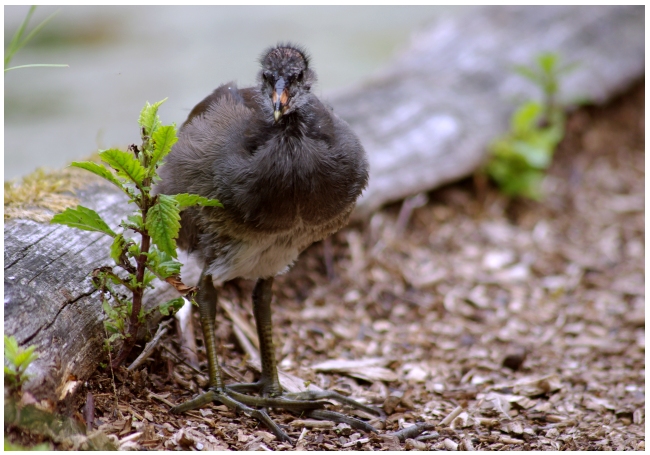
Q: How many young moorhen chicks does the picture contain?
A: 1